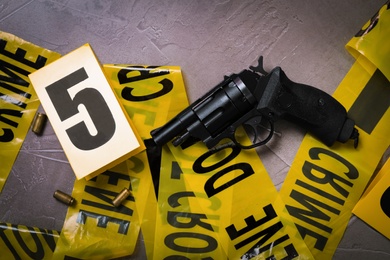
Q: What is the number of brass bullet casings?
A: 3